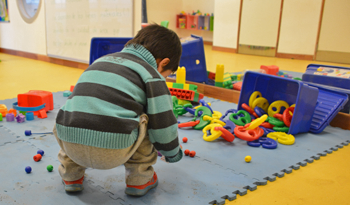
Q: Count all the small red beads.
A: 4